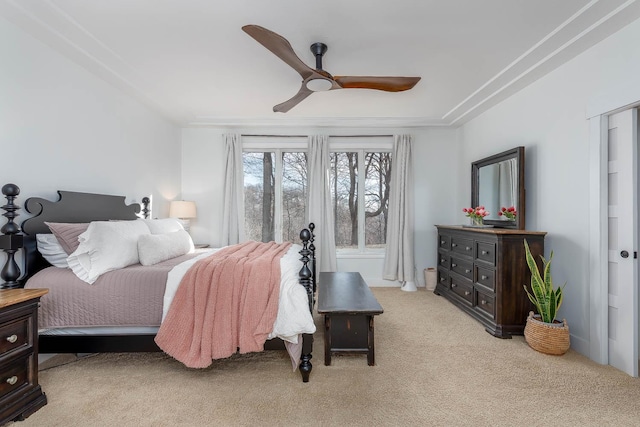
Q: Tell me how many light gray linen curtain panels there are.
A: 3